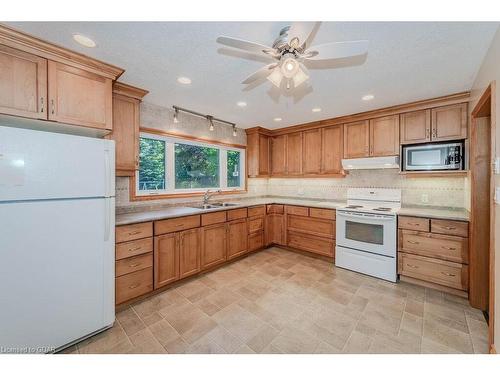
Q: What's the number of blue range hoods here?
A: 0